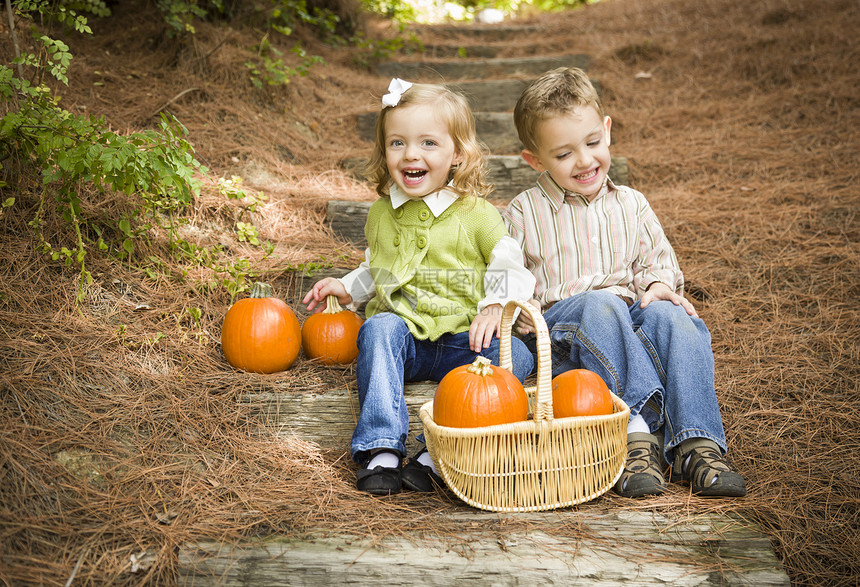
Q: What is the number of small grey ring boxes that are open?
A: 0